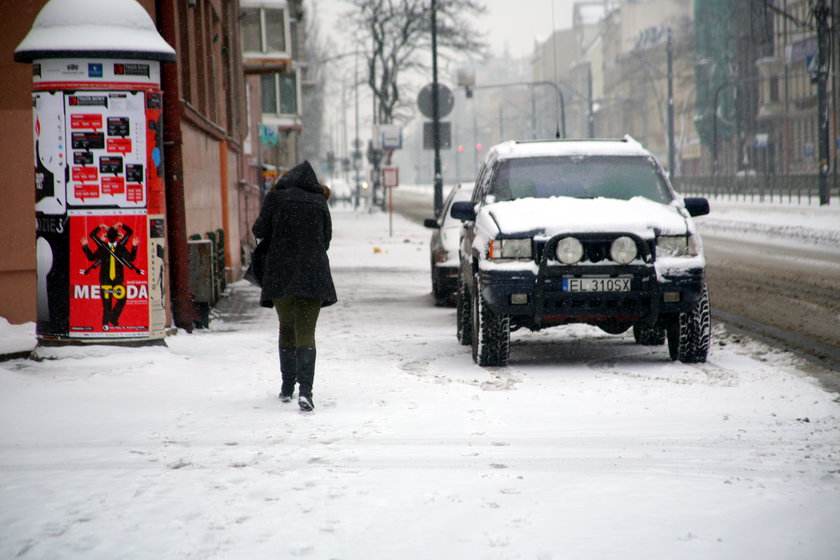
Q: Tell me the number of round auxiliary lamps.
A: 2